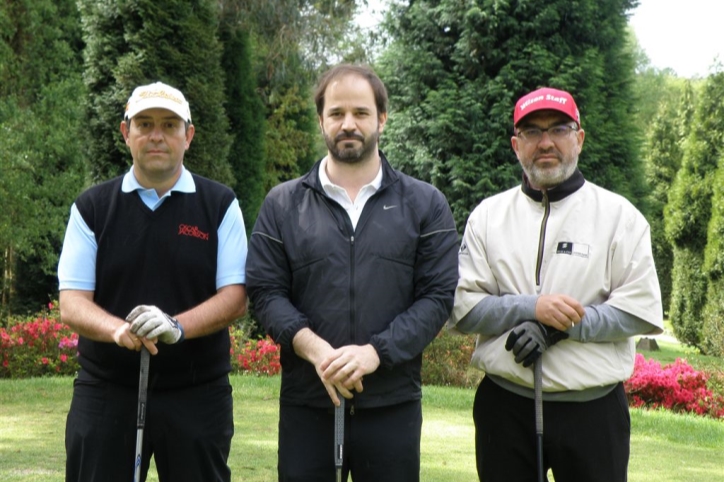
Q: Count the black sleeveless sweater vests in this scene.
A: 1